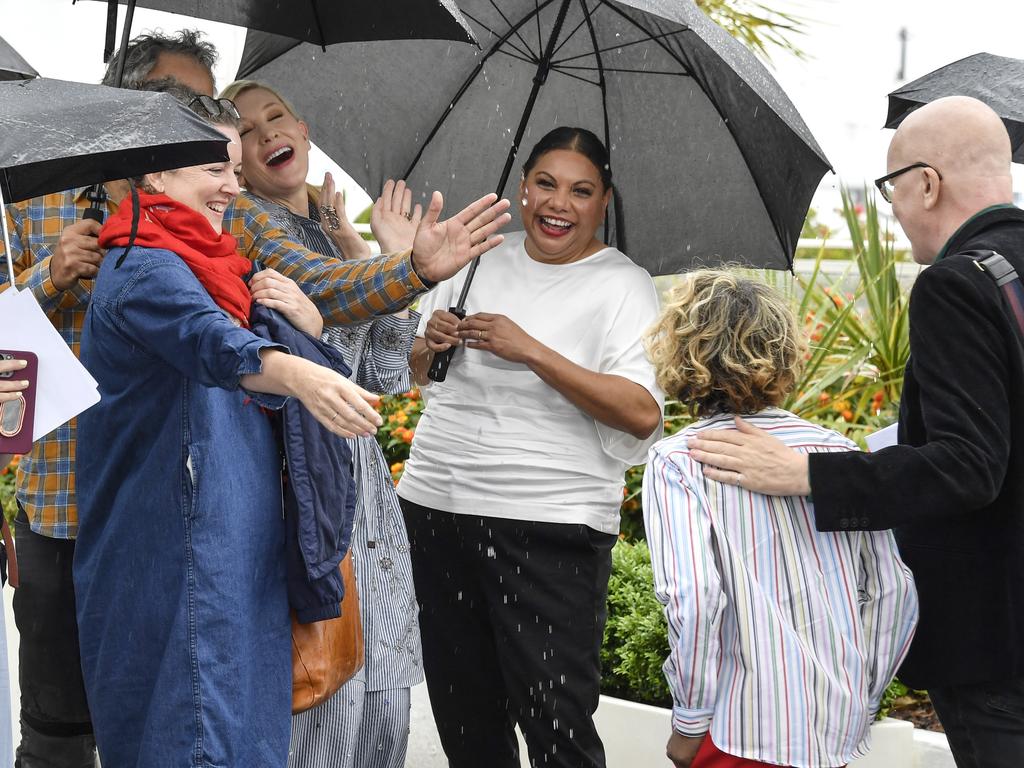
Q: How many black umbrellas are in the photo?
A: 5